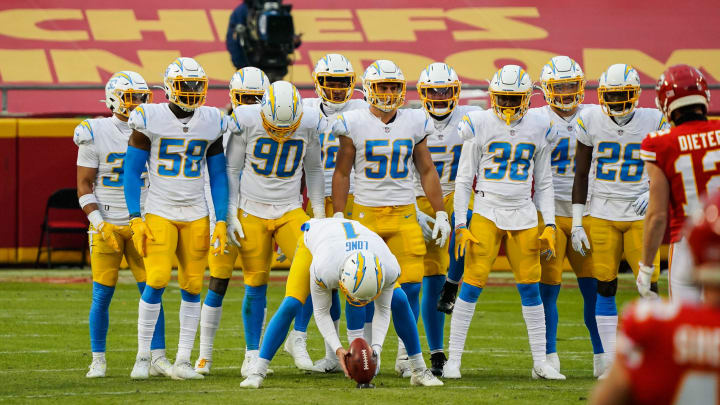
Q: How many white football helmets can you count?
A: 11